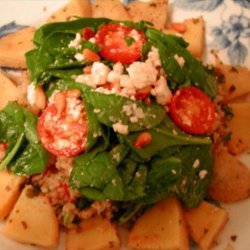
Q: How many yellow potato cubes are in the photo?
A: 14